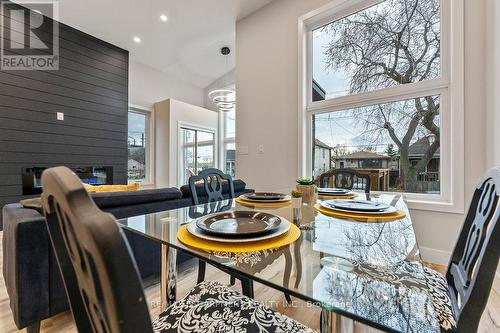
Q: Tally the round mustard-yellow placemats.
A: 4